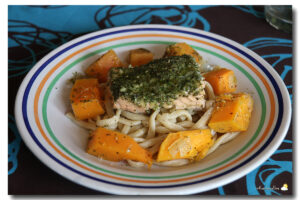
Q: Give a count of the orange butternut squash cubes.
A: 8